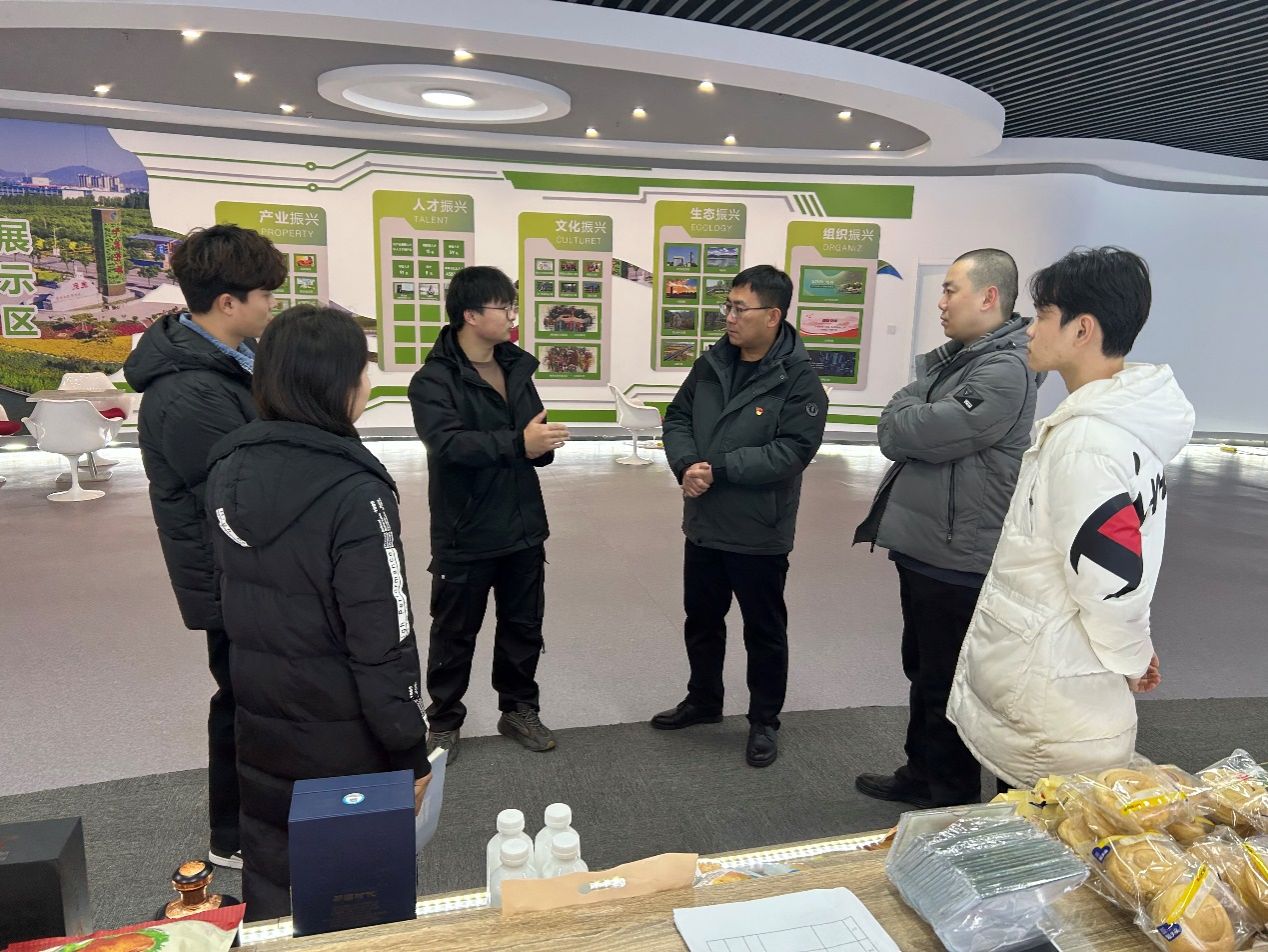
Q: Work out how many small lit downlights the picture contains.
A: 11